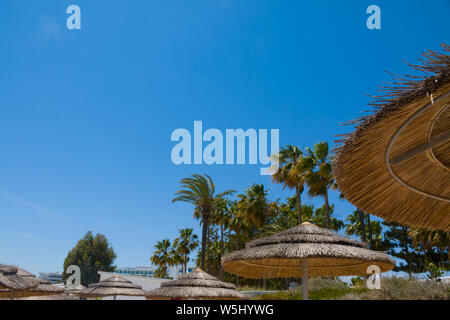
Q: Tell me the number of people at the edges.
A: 0